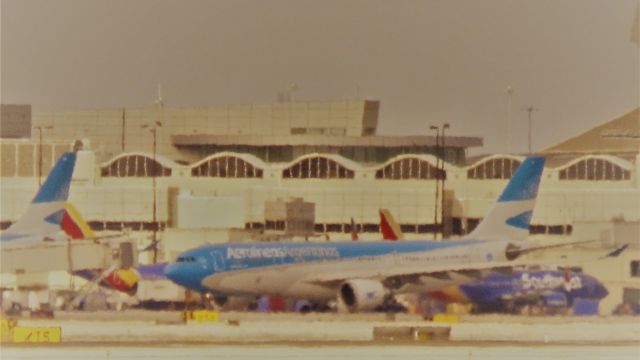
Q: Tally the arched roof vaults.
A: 6